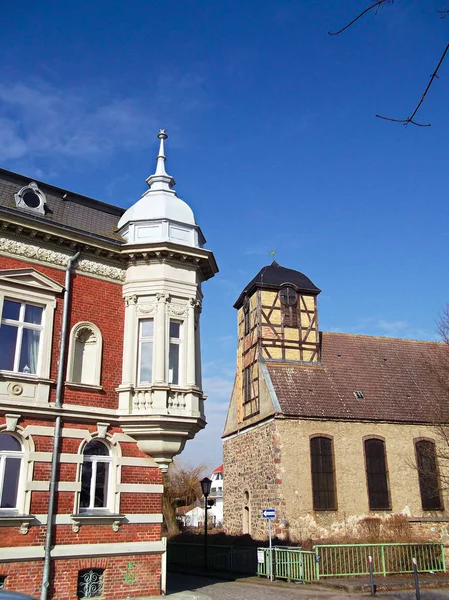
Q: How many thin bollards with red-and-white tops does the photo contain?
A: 2